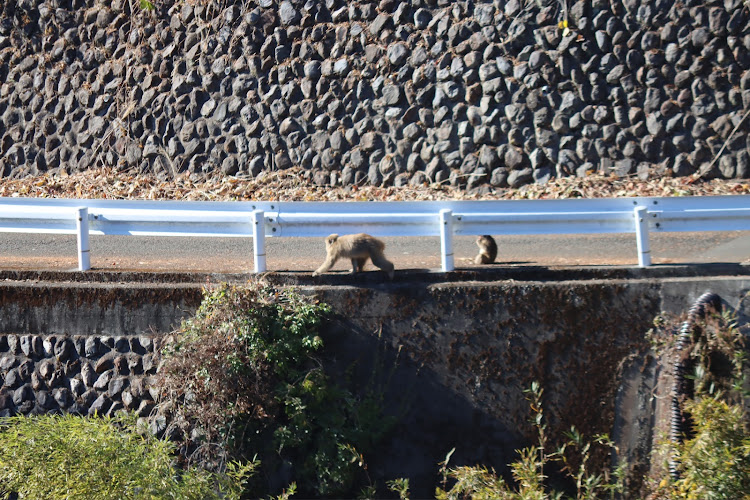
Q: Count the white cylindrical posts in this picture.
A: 4